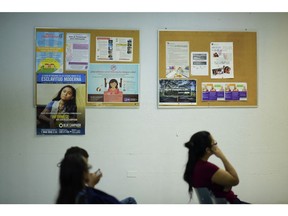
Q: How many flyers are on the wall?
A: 11